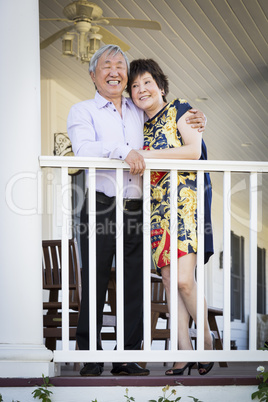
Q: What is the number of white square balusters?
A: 8